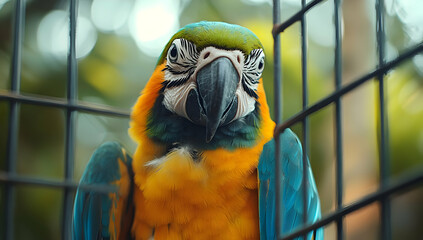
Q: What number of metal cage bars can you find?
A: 11